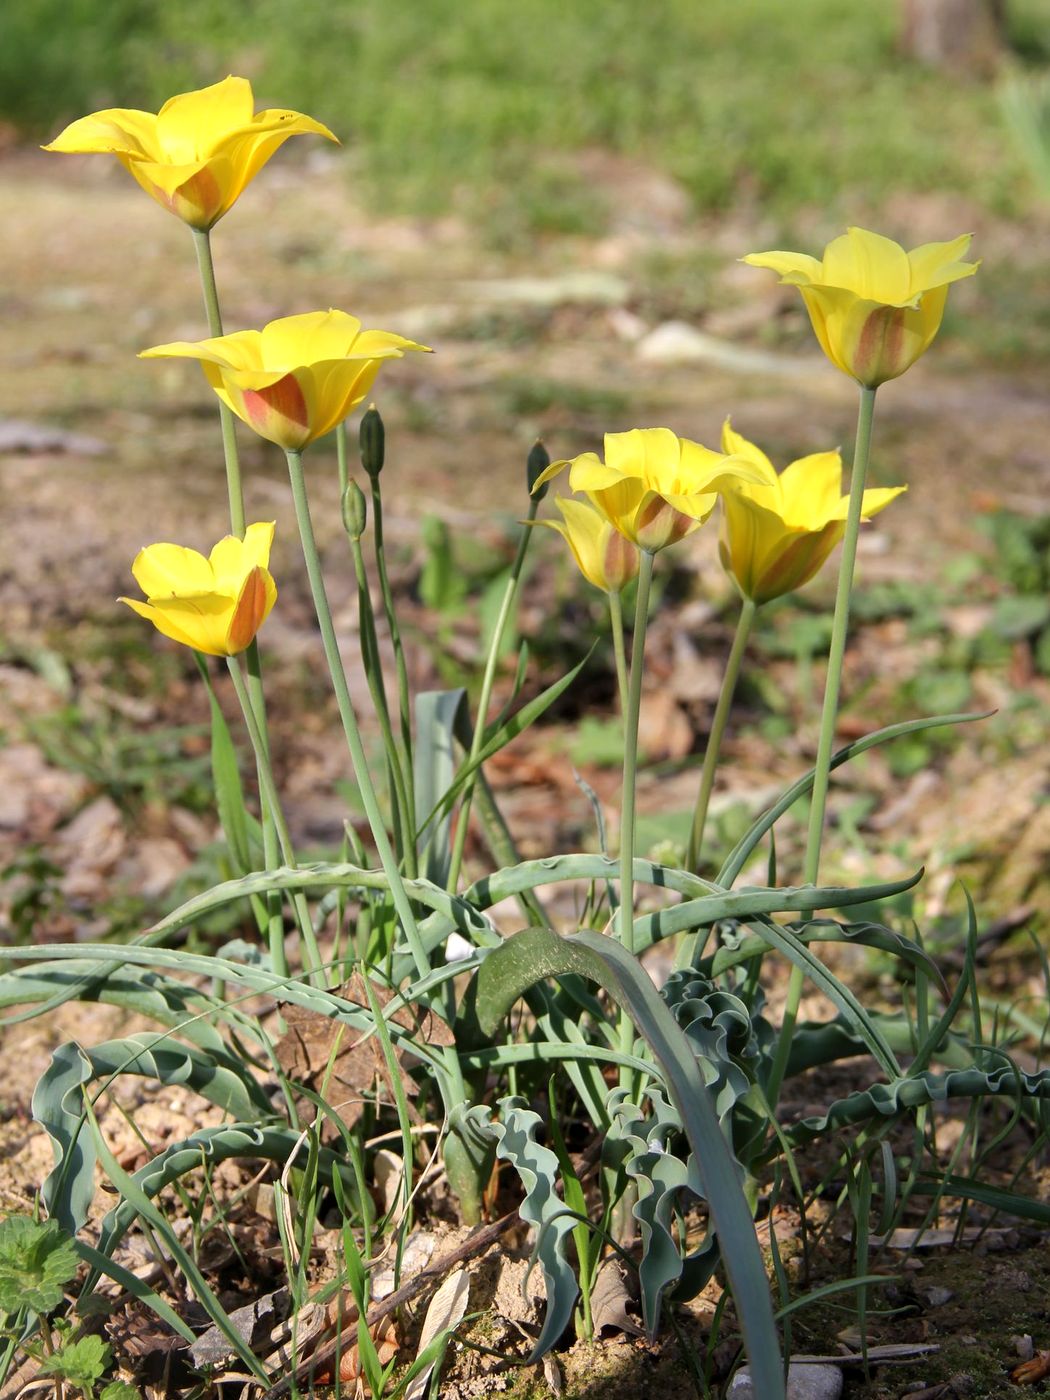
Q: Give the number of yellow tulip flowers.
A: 7